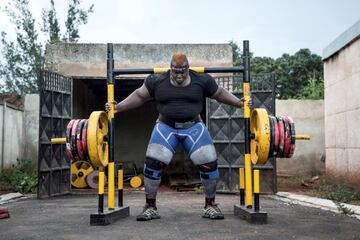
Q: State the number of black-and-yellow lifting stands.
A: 2